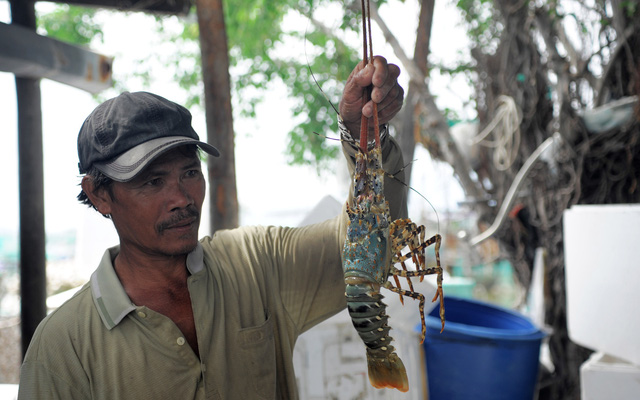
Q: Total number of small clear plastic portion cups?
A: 0